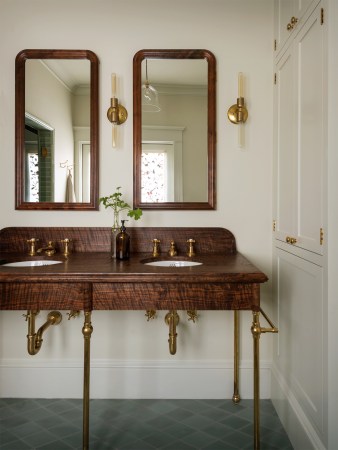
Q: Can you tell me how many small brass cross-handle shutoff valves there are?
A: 4